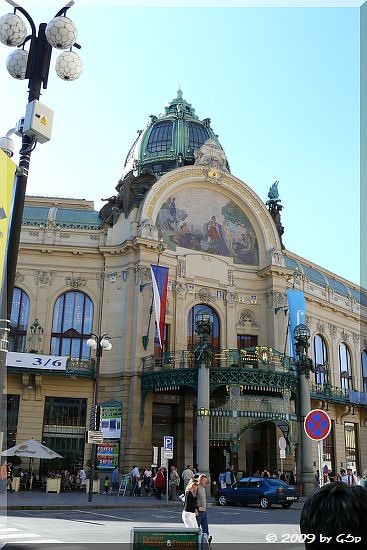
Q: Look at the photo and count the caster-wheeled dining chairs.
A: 0